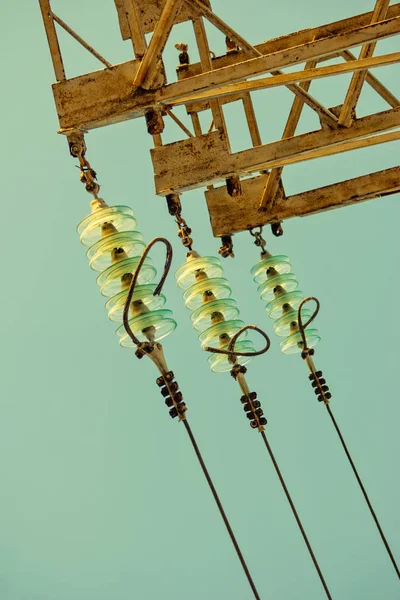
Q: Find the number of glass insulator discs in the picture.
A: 15